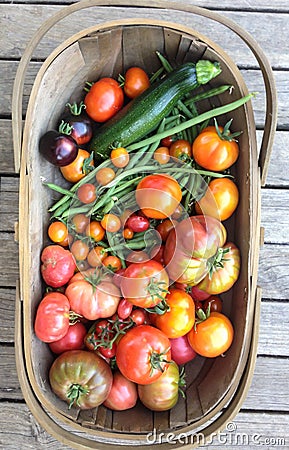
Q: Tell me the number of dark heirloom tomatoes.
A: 2